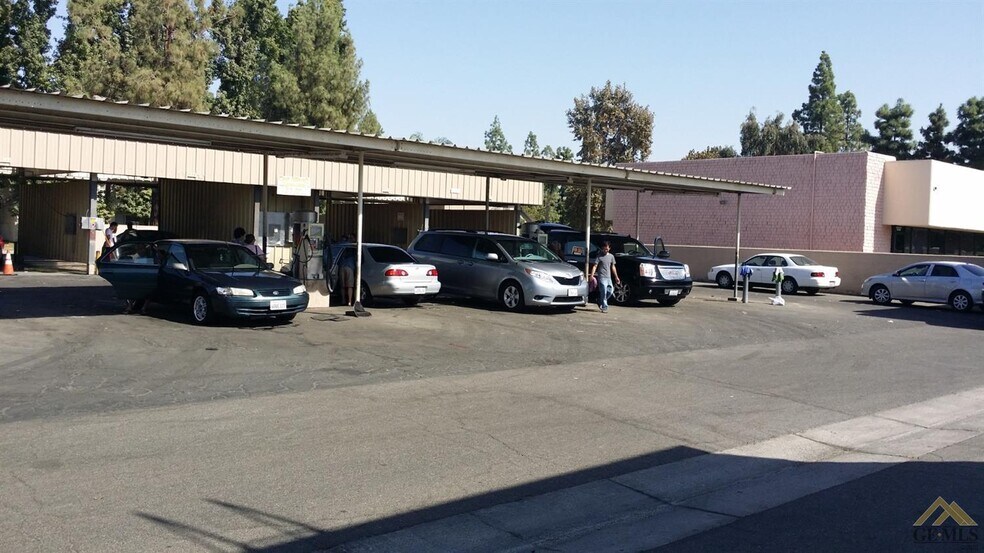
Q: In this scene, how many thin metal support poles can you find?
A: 6